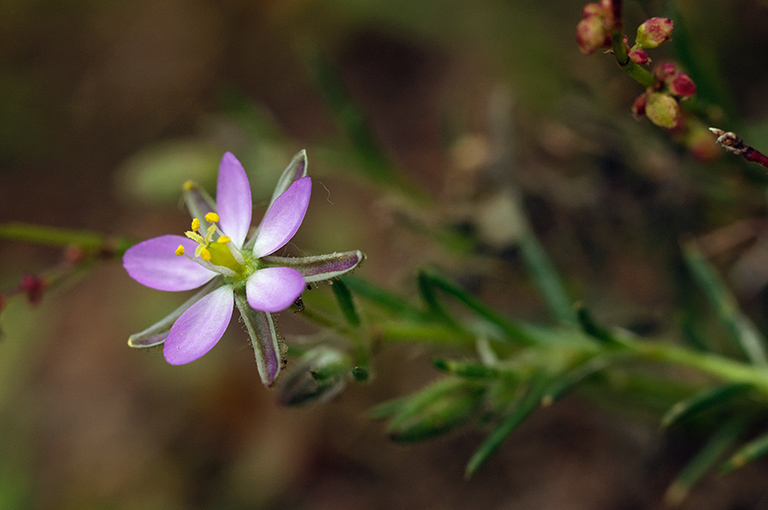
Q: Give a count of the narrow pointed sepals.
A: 5